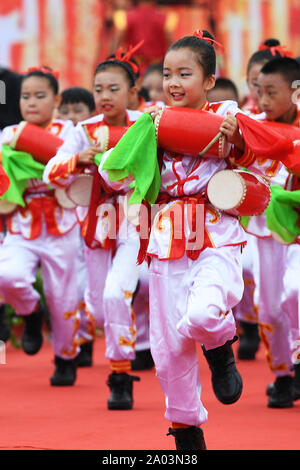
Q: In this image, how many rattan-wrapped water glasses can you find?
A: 0